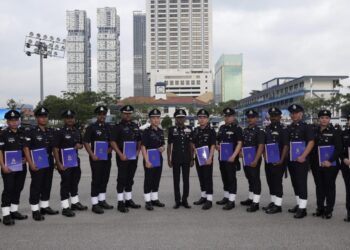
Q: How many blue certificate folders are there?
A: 12